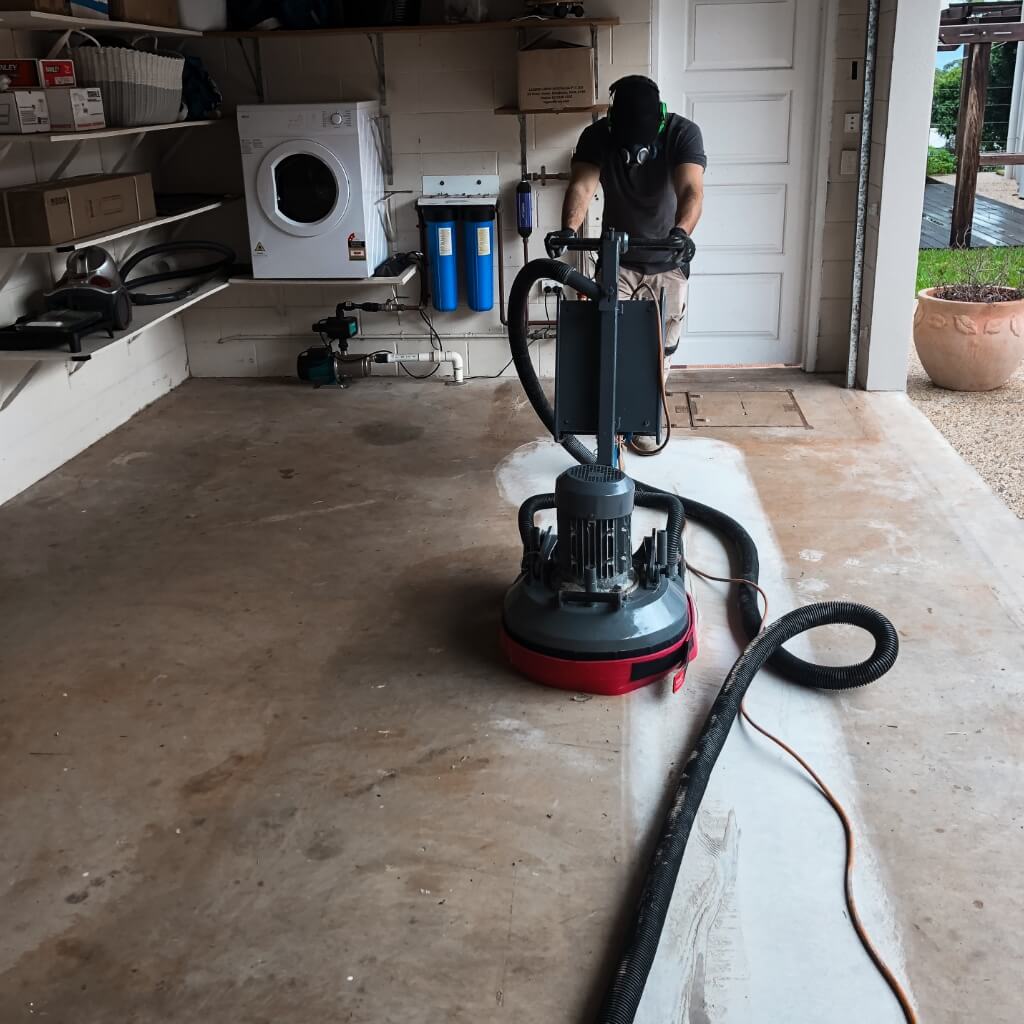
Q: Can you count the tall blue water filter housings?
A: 2